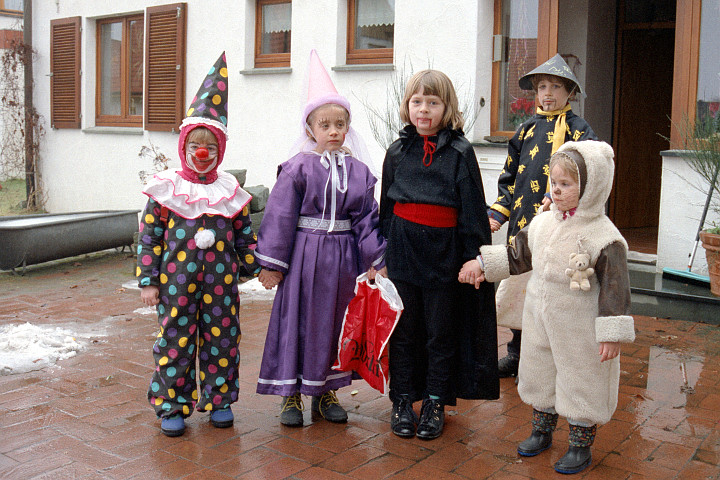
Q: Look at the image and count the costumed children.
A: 5